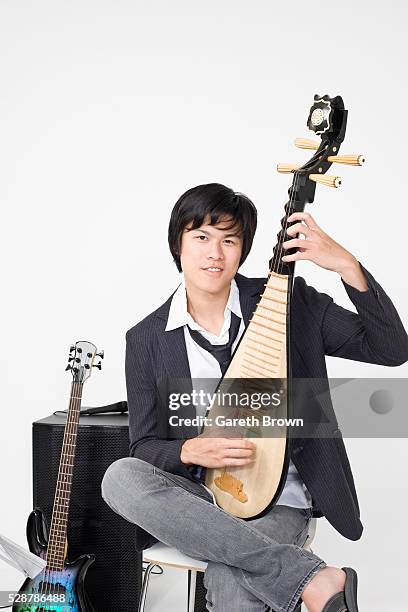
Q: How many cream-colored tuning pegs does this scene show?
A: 4